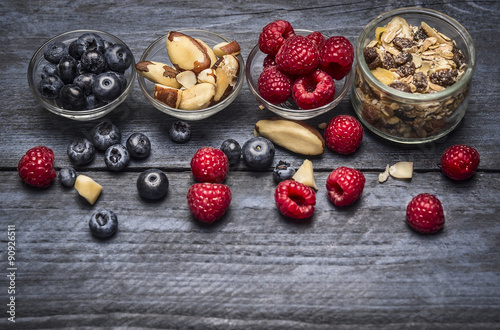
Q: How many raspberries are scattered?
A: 8